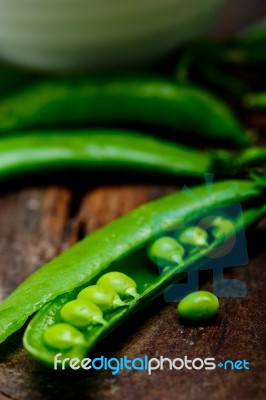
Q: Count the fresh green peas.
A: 8